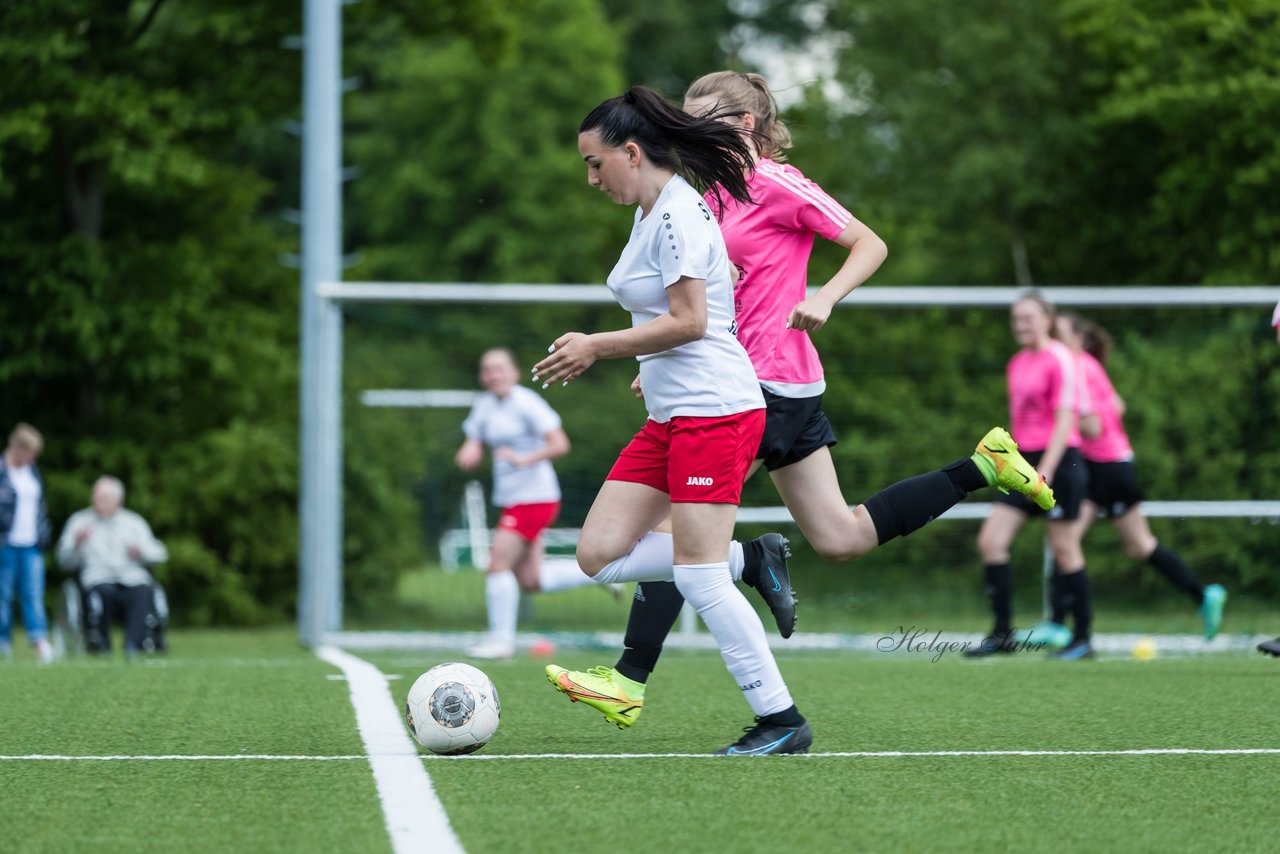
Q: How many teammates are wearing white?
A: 2